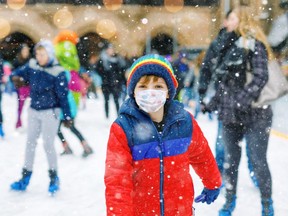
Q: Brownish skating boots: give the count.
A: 2